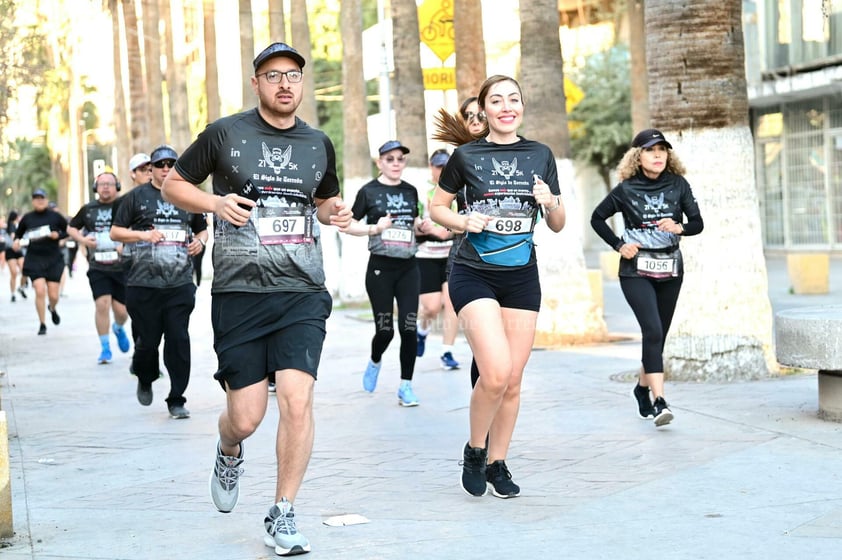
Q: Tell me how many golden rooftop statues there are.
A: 0